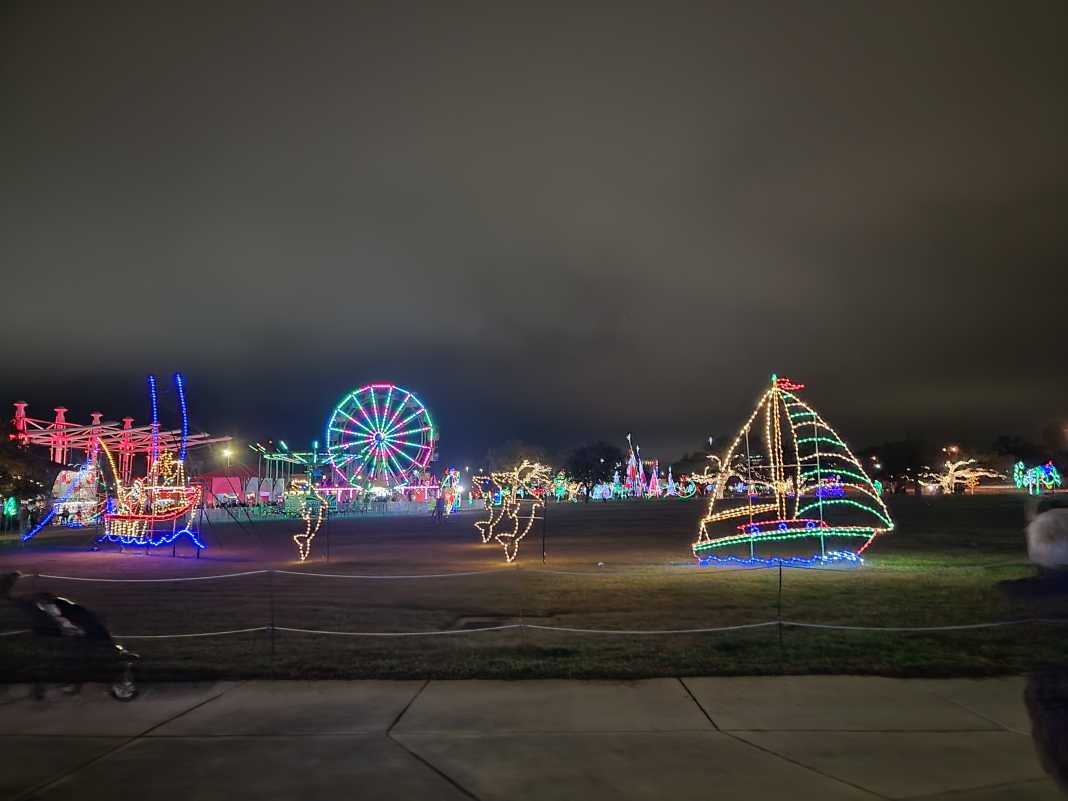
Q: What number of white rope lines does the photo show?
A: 2